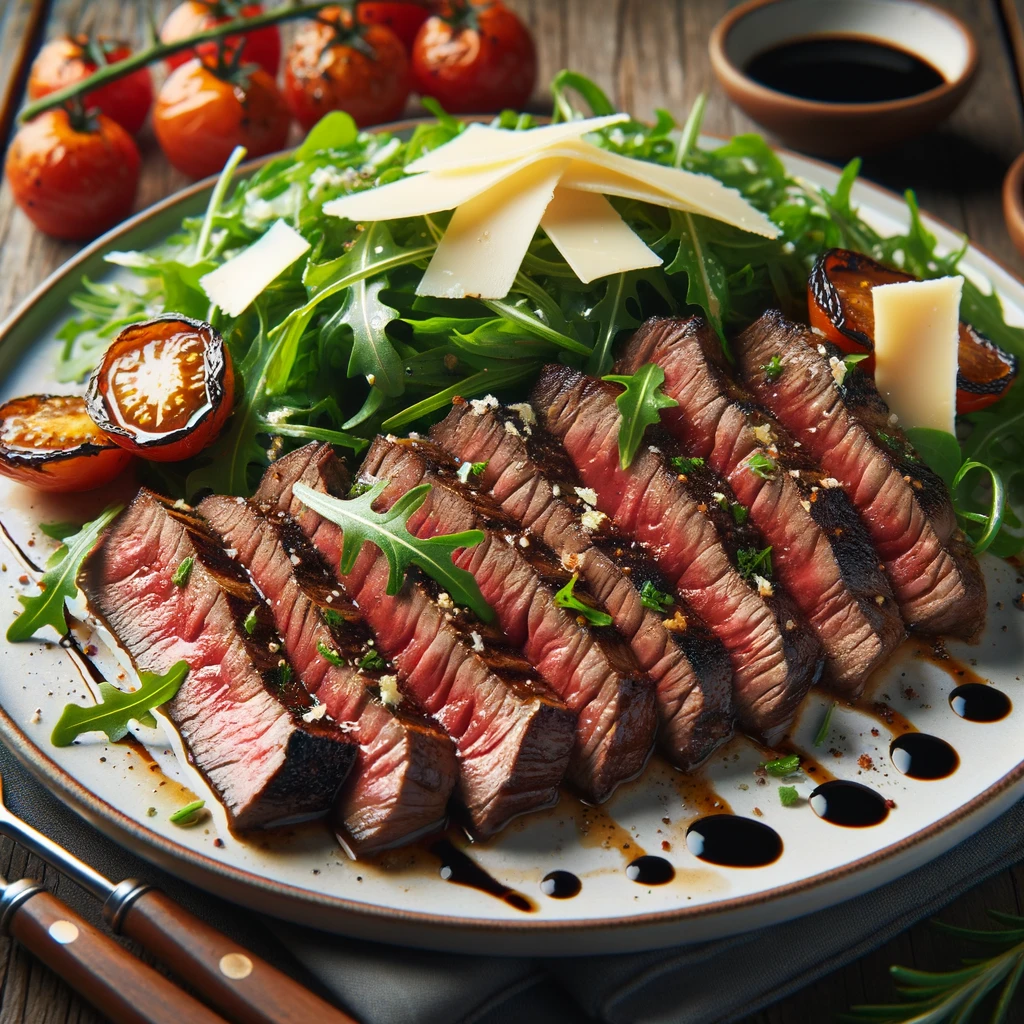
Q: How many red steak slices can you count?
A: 8